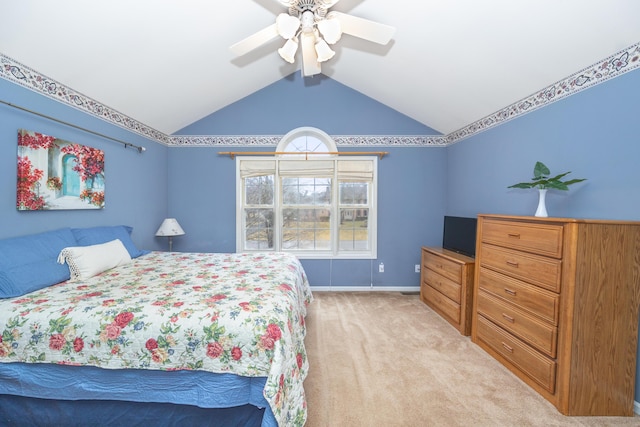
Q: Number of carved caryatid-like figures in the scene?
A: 0